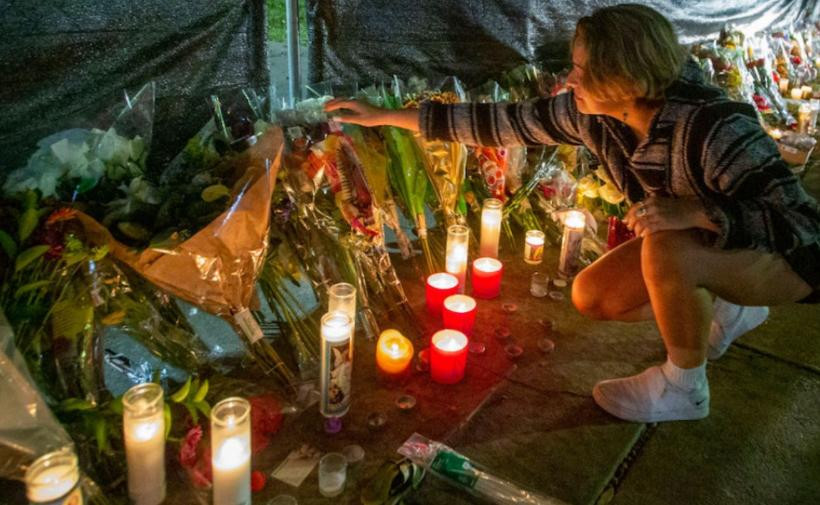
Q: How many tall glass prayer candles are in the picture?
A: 8